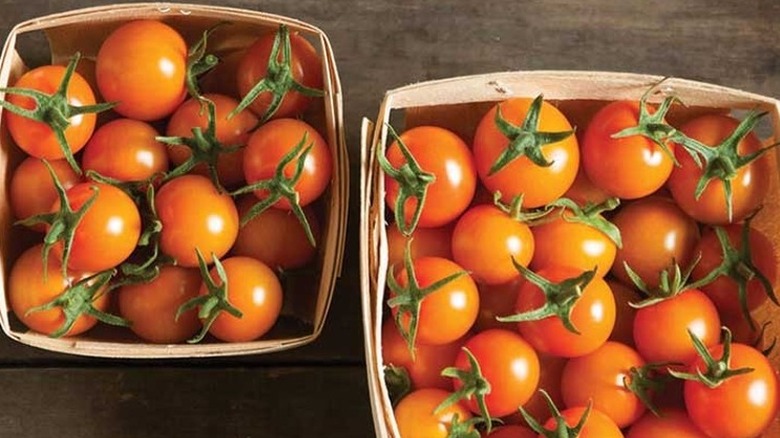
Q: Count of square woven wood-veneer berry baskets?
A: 2